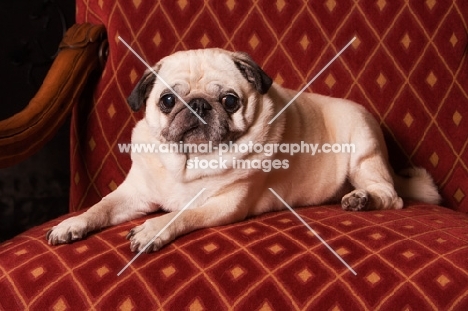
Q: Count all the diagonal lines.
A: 4